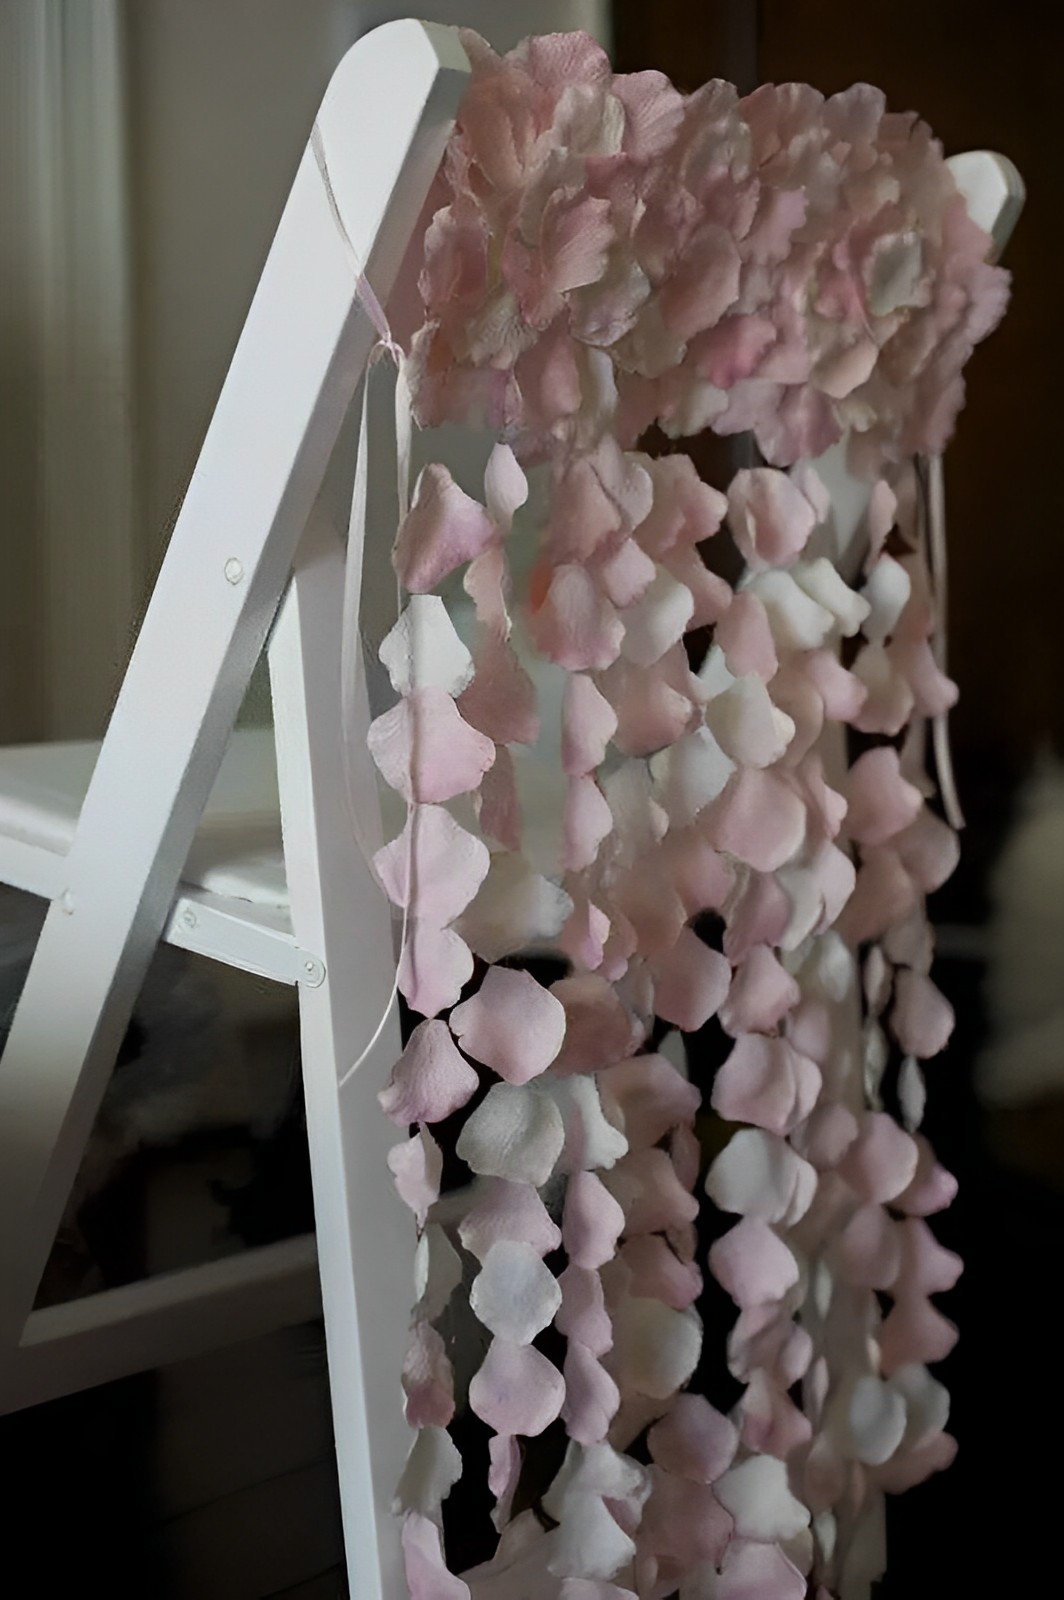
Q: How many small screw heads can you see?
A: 4